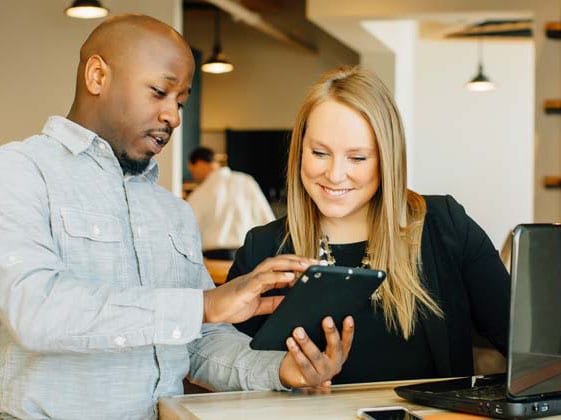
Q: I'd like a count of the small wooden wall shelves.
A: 3